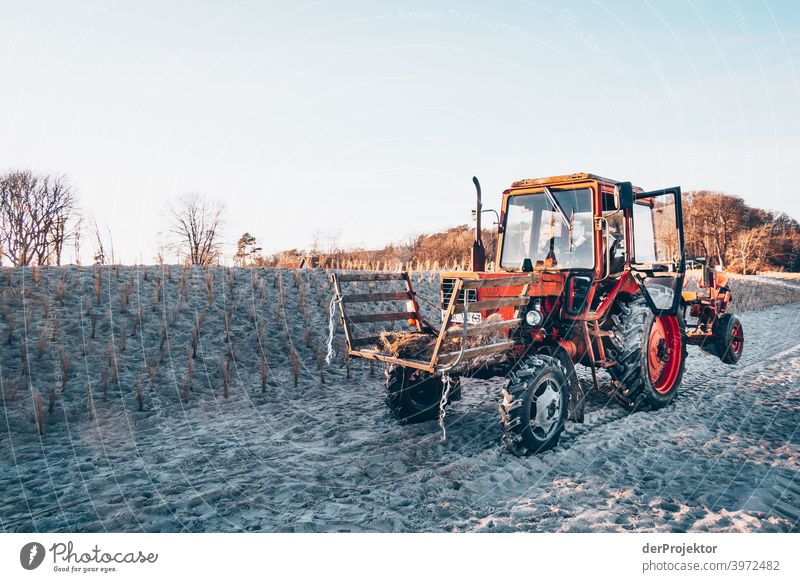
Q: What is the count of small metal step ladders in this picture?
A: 1